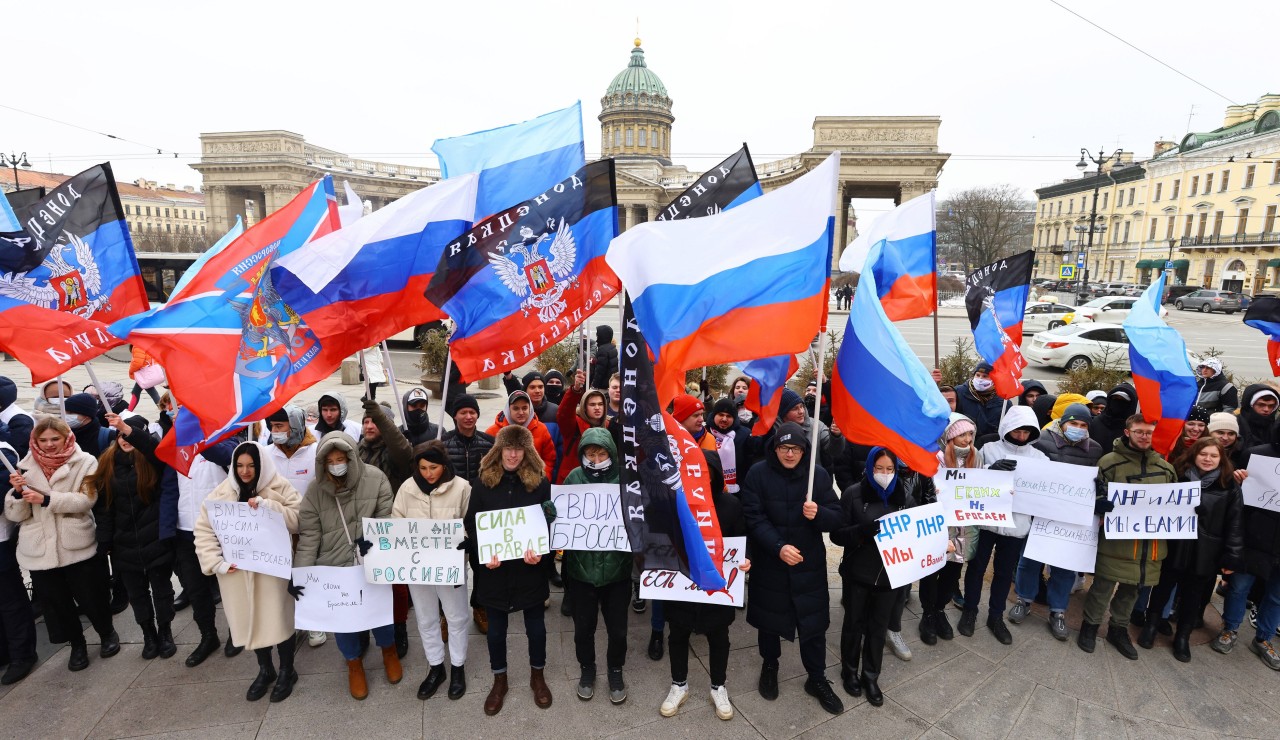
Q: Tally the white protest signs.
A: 12